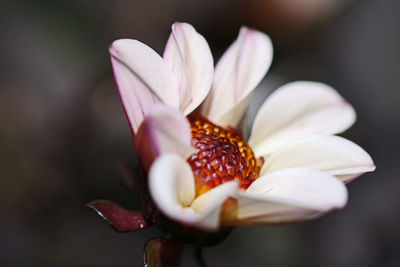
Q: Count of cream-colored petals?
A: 8